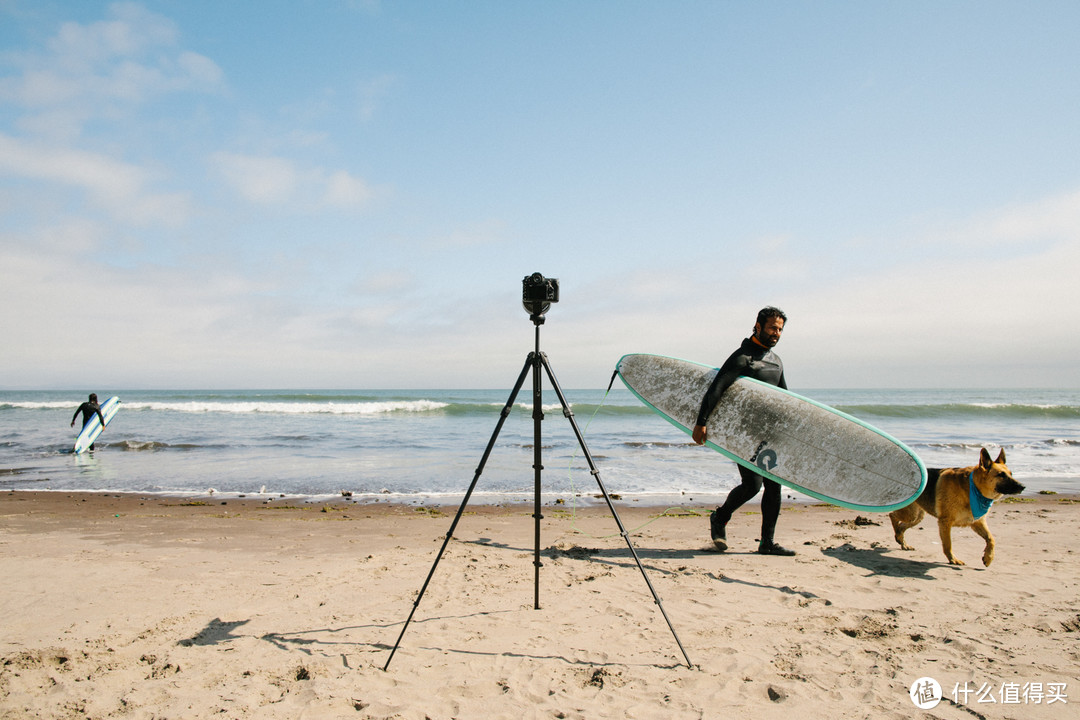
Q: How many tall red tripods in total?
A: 0